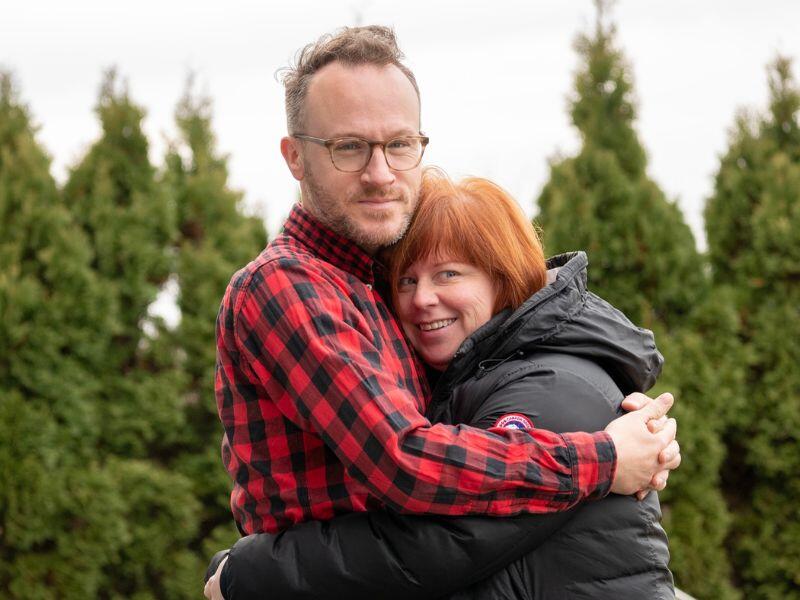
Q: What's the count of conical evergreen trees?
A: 5